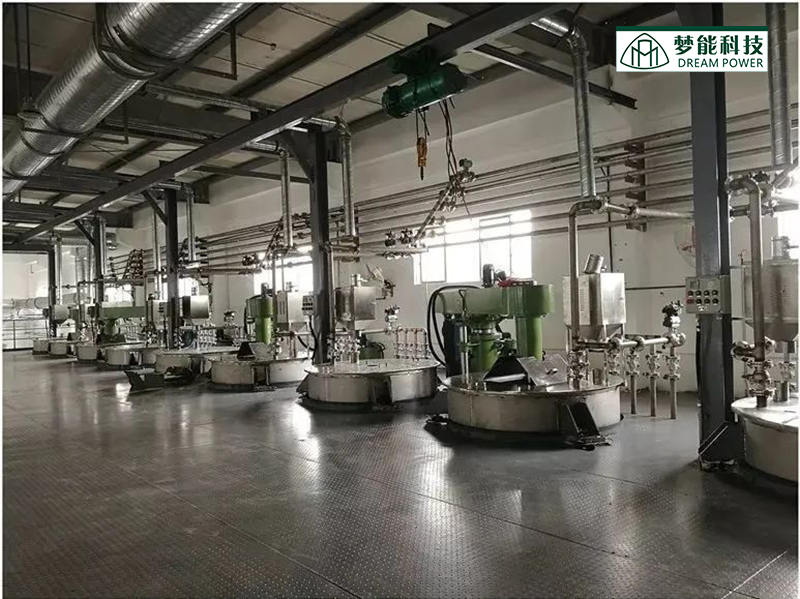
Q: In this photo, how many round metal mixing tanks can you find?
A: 9